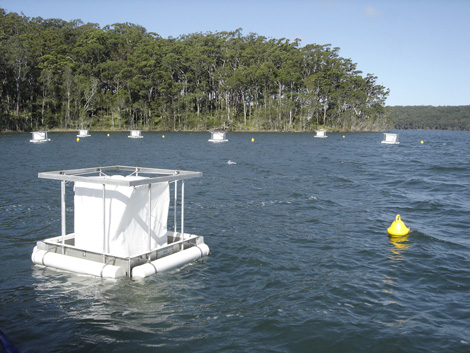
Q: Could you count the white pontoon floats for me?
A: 7